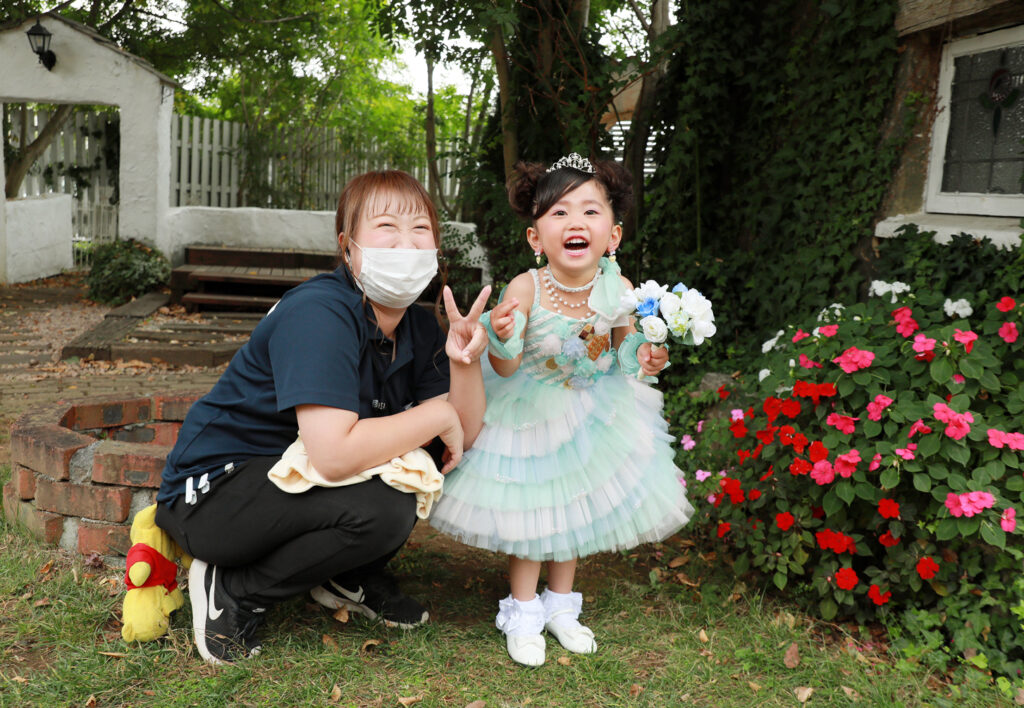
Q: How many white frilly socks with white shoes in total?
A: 2